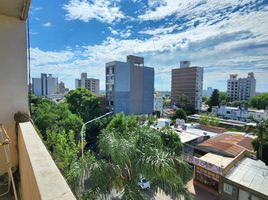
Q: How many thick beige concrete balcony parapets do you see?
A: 1